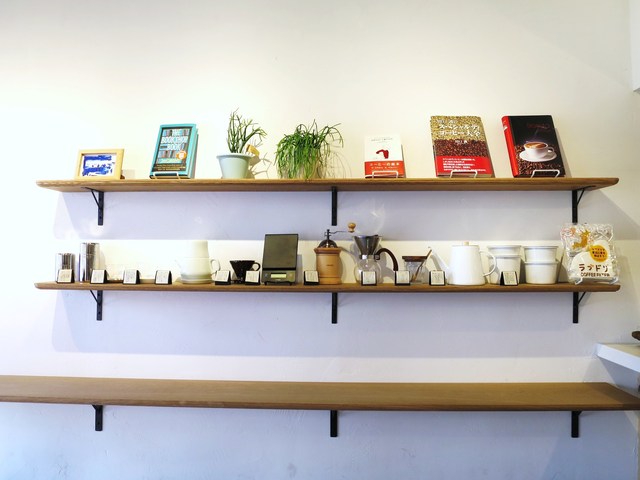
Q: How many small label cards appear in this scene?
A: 11